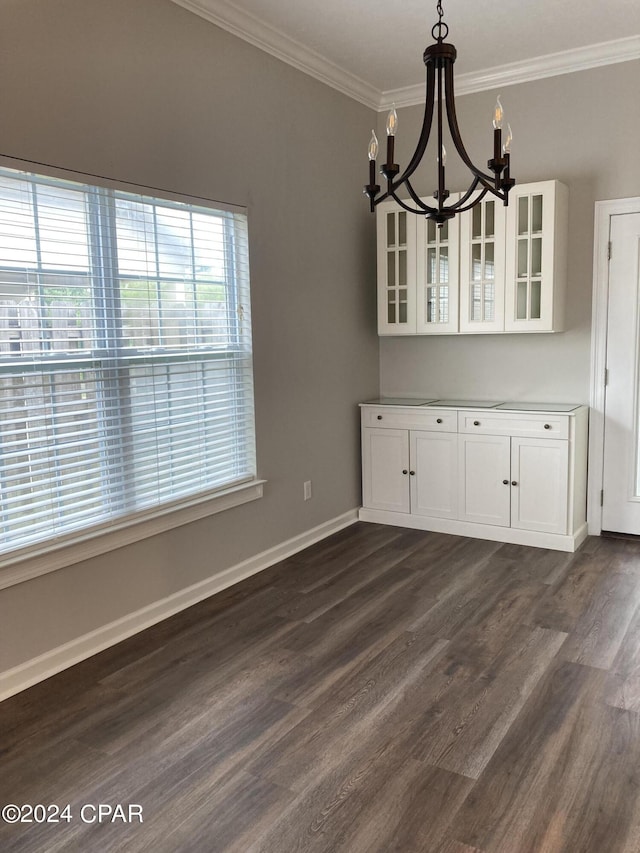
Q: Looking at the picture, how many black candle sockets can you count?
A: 5